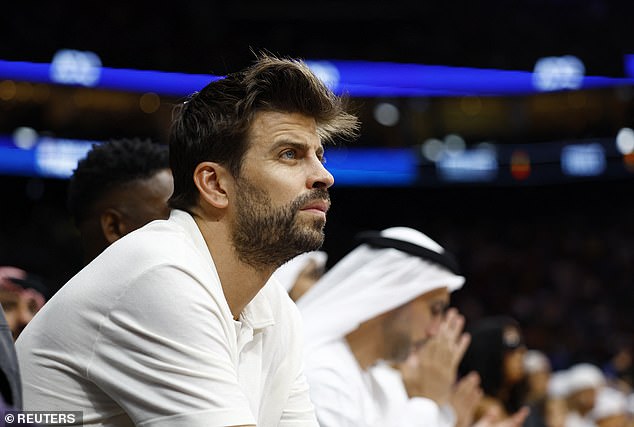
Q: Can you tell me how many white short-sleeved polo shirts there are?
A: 1